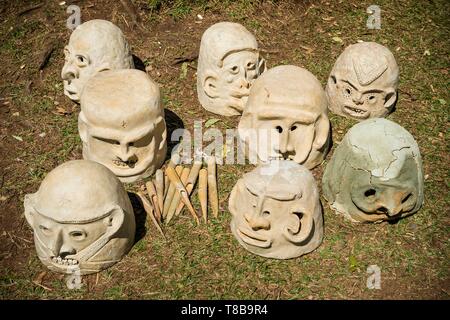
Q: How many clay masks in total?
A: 8